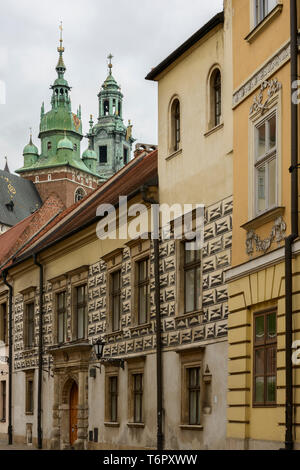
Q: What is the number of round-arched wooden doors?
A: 1